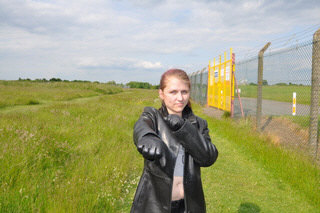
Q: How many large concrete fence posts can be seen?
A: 2